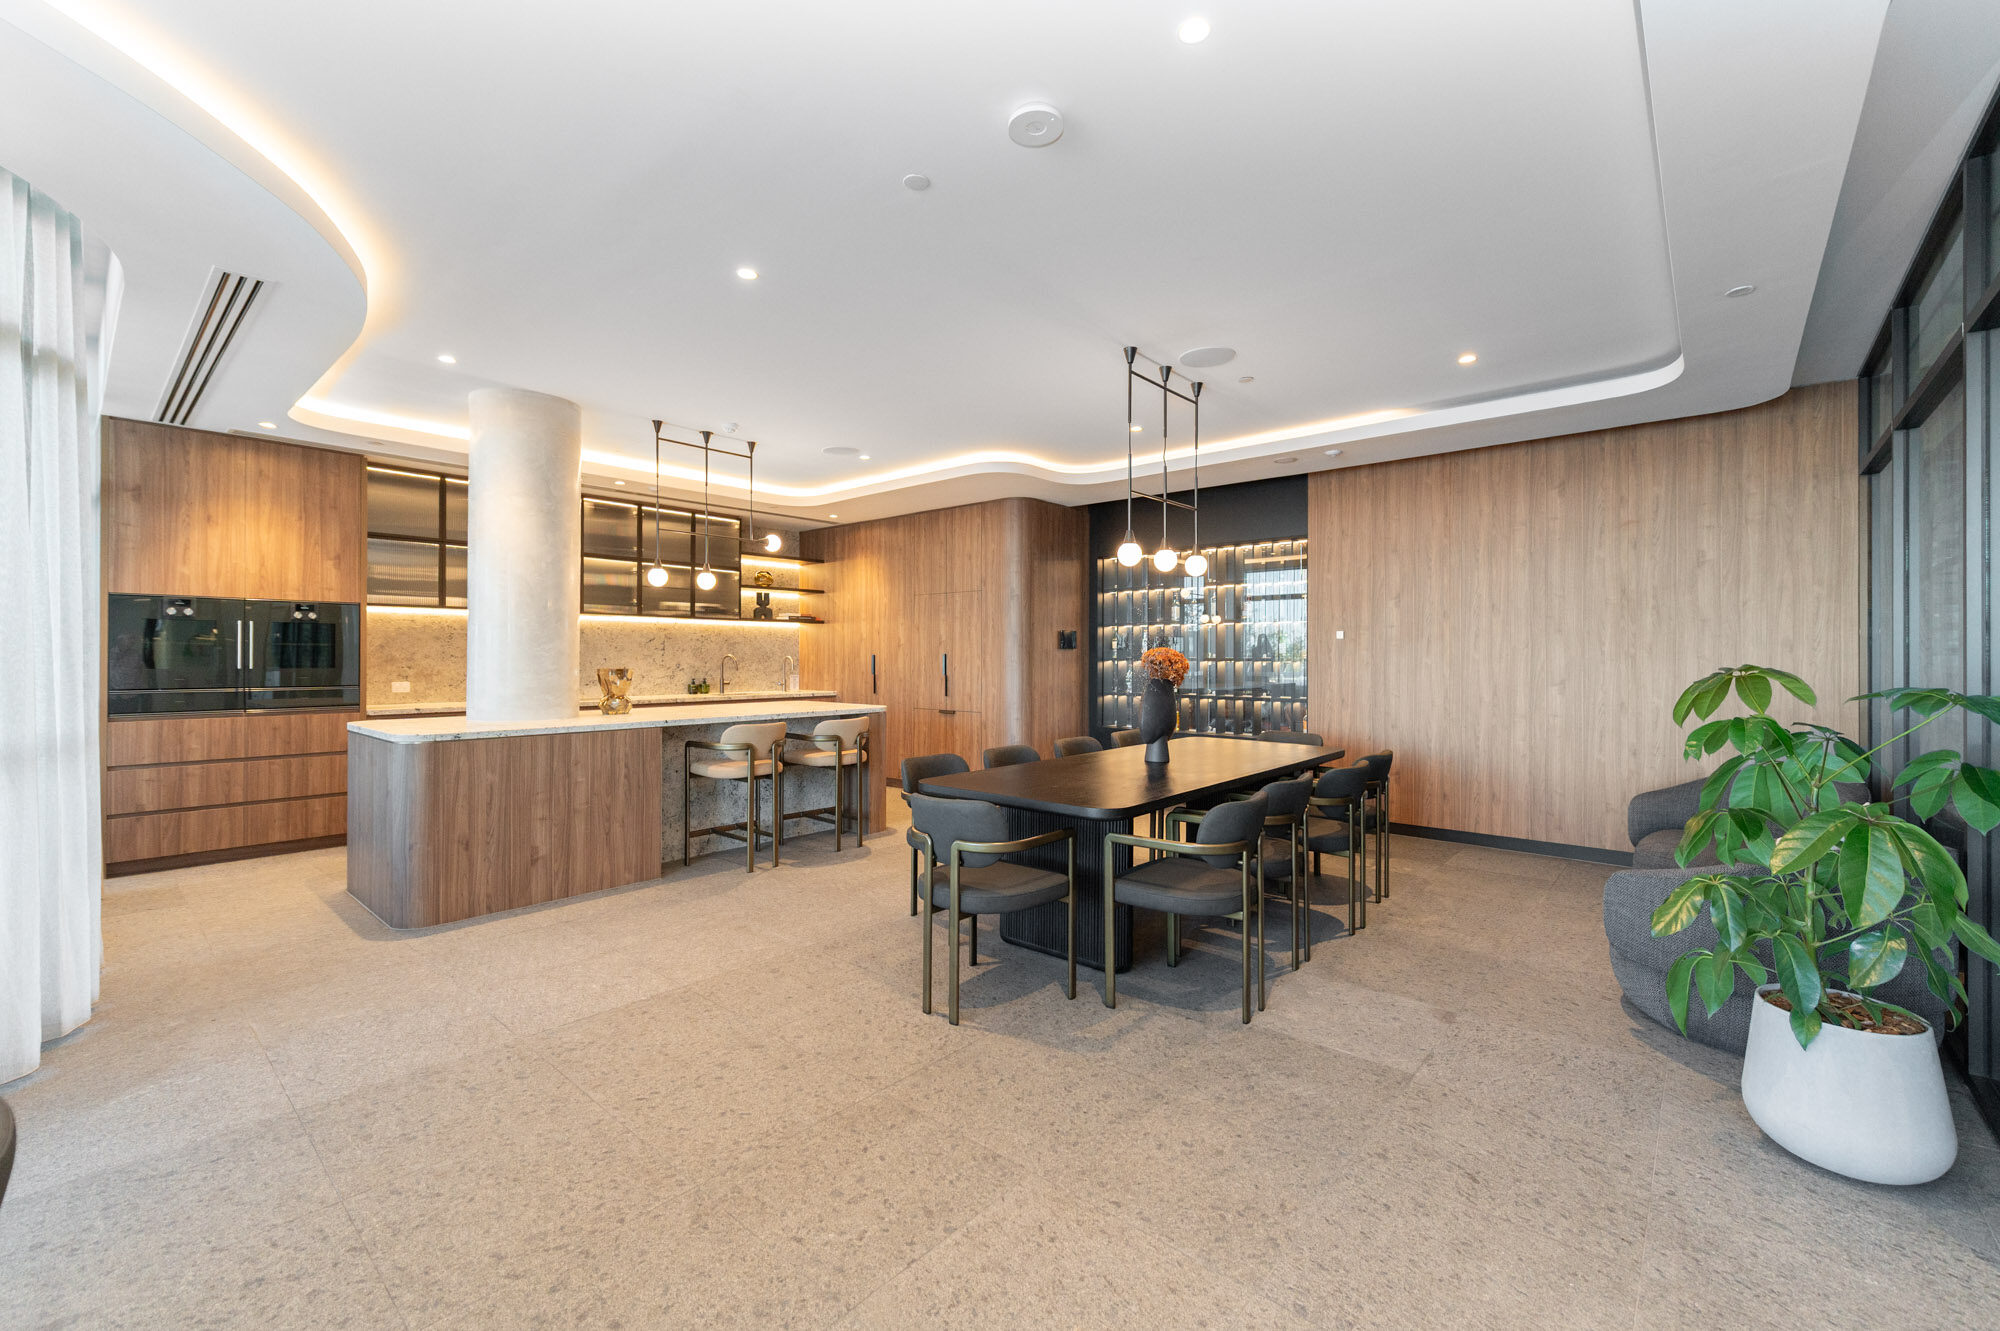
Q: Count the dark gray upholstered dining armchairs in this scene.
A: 10